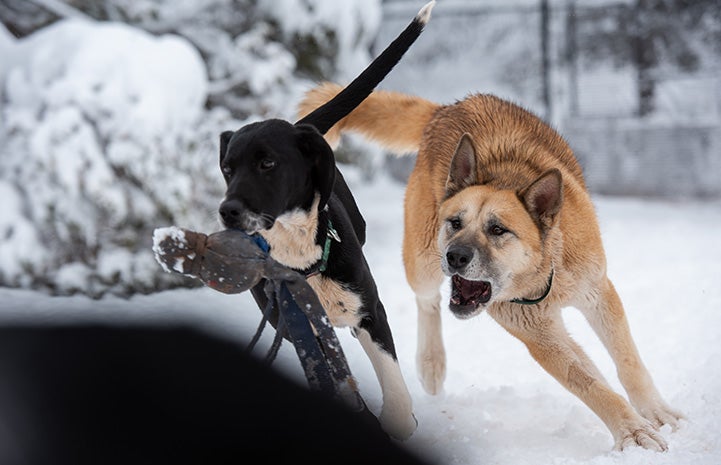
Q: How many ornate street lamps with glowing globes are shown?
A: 0